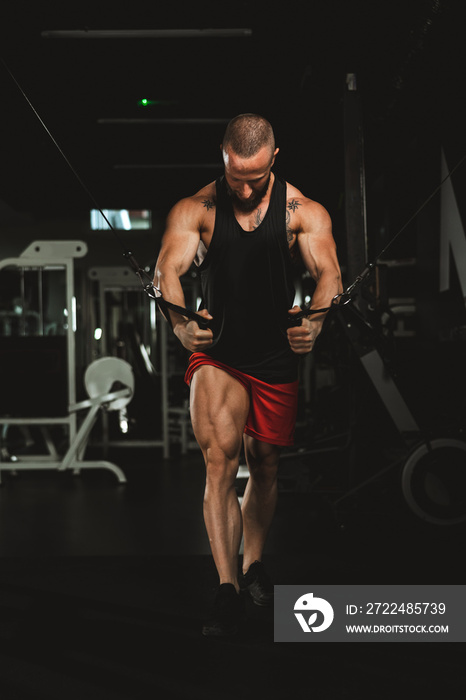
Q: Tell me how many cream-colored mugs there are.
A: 0